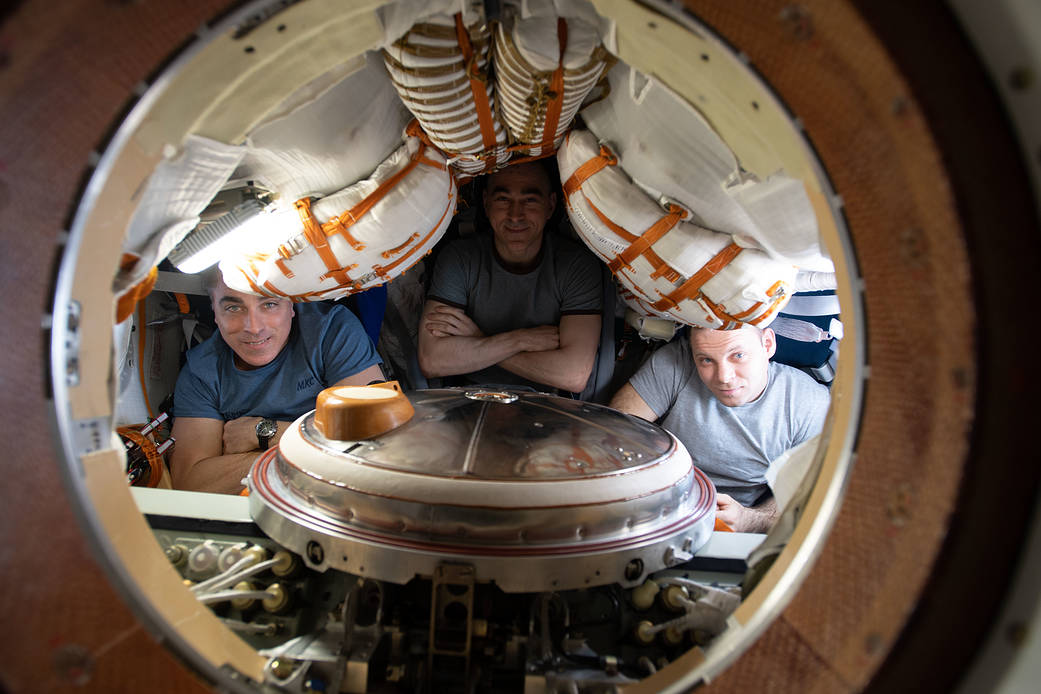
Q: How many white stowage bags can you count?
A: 4